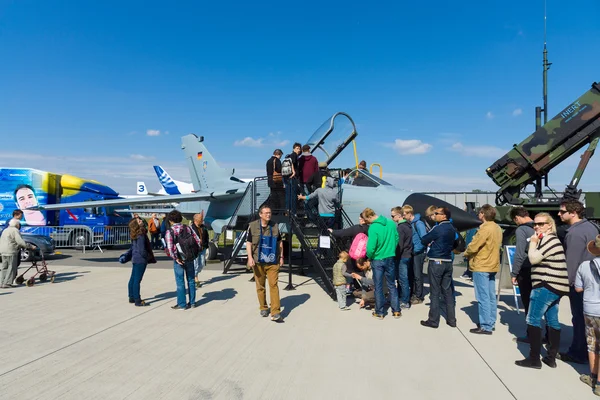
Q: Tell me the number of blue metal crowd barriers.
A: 0